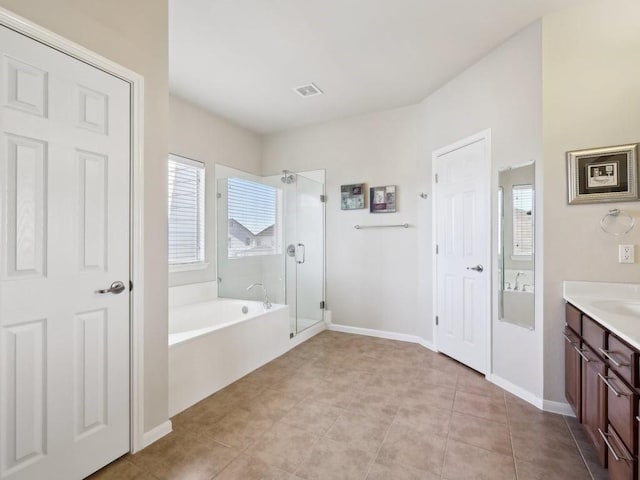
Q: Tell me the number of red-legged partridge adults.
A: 0